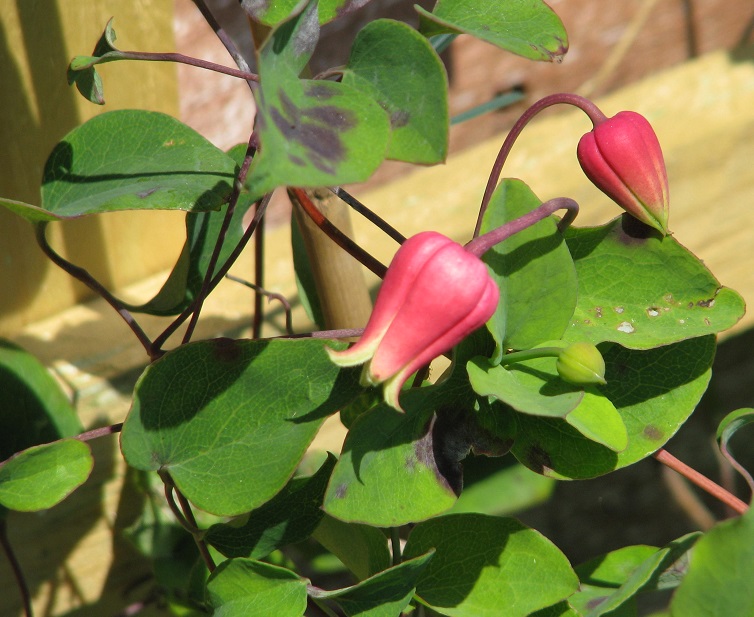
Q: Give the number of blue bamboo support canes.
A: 0